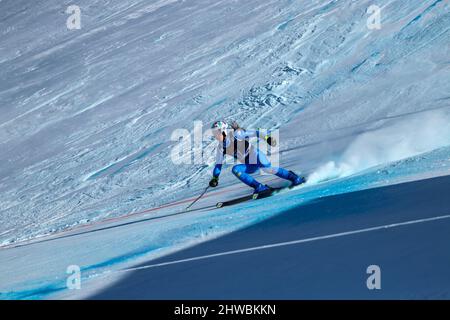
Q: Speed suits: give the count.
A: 1